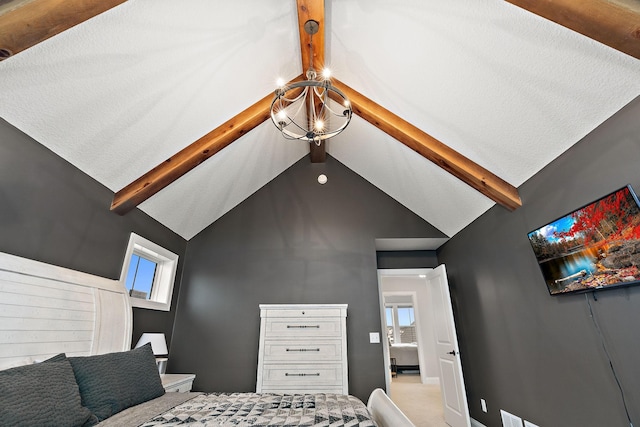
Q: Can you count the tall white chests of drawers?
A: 1